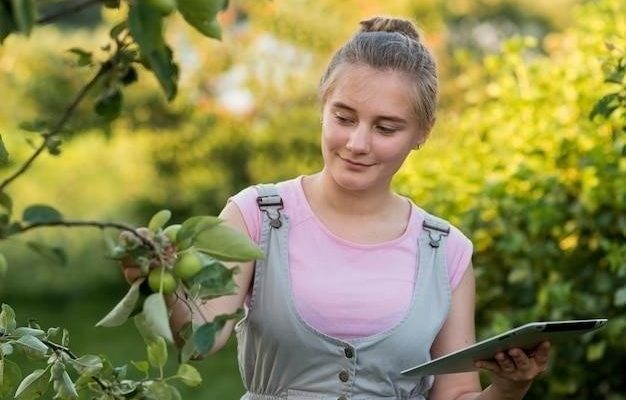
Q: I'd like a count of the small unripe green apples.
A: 3